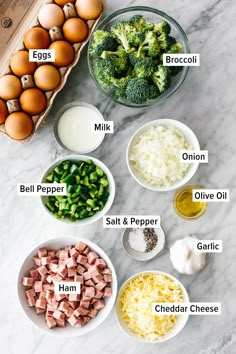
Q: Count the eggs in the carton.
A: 12